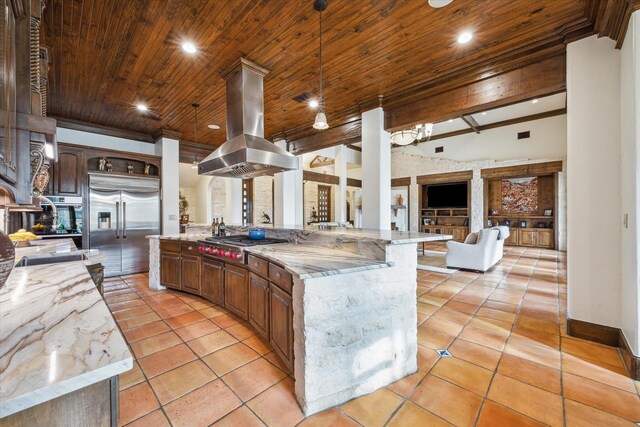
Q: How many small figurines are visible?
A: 4